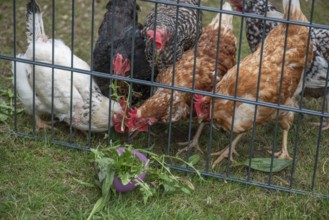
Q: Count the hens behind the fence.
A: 6